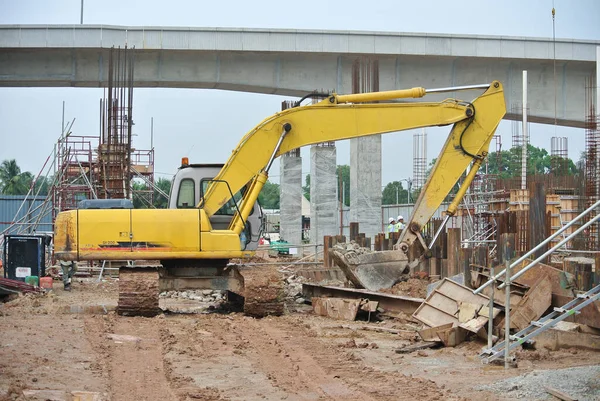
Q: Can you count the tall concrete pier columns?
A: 3